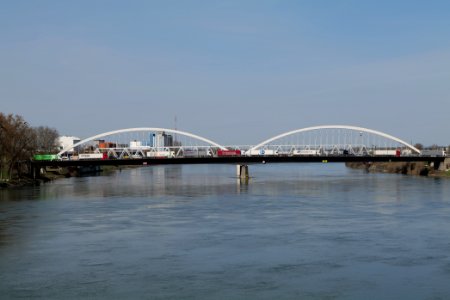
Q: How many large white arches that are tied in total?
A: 2